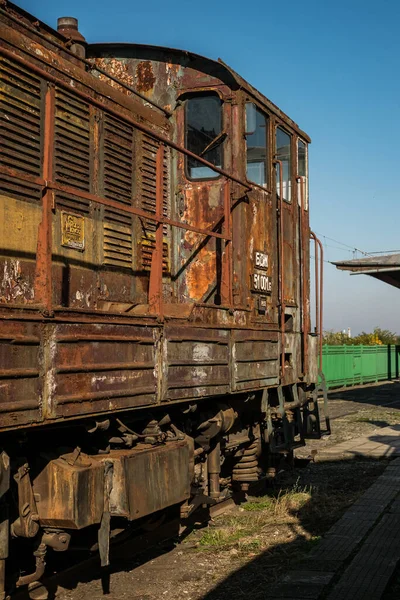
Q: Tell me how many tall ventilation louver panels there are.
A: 4